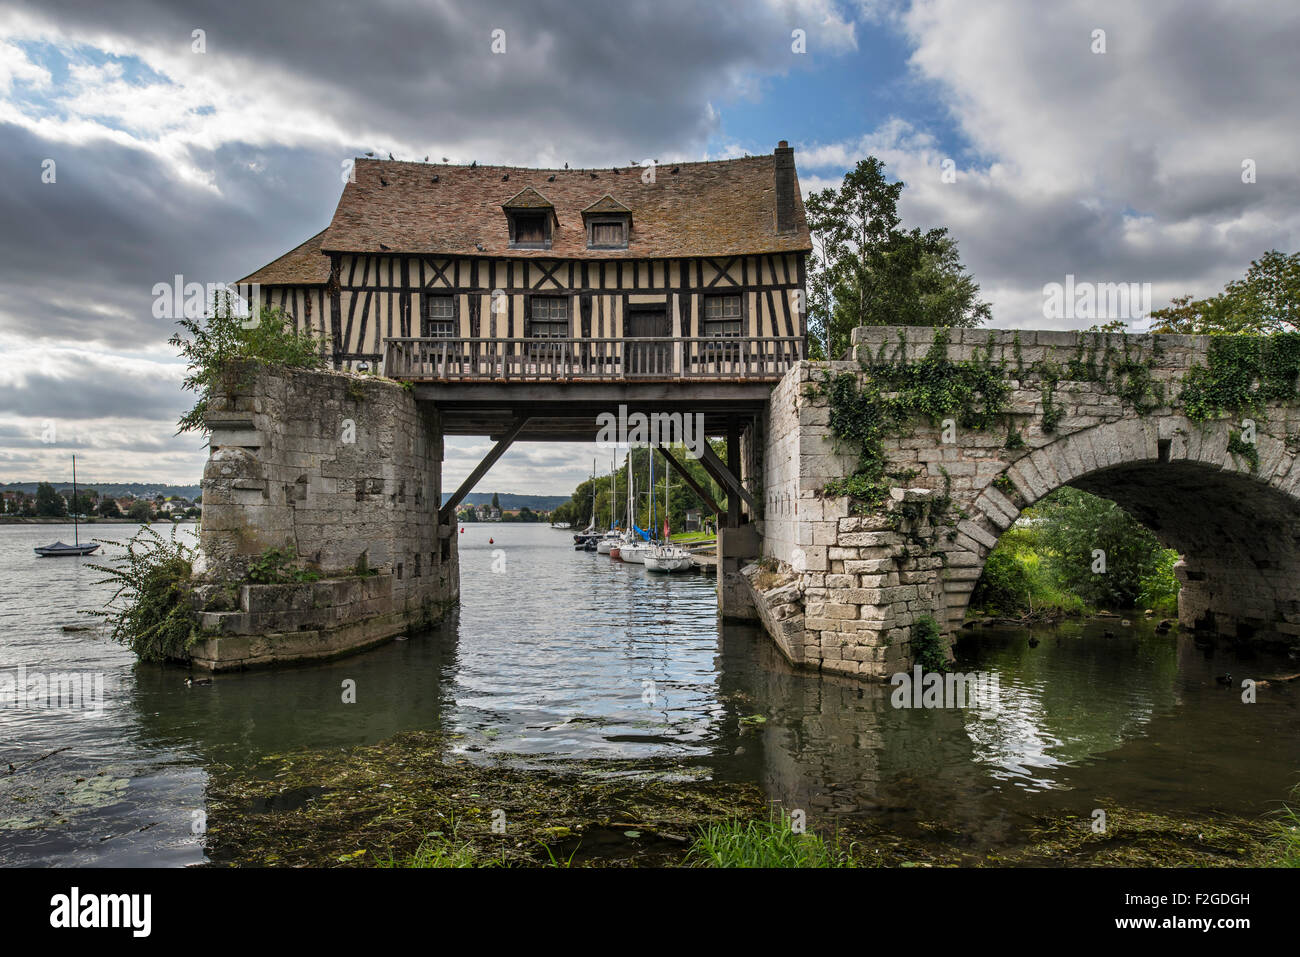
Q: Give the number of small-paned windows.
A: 3